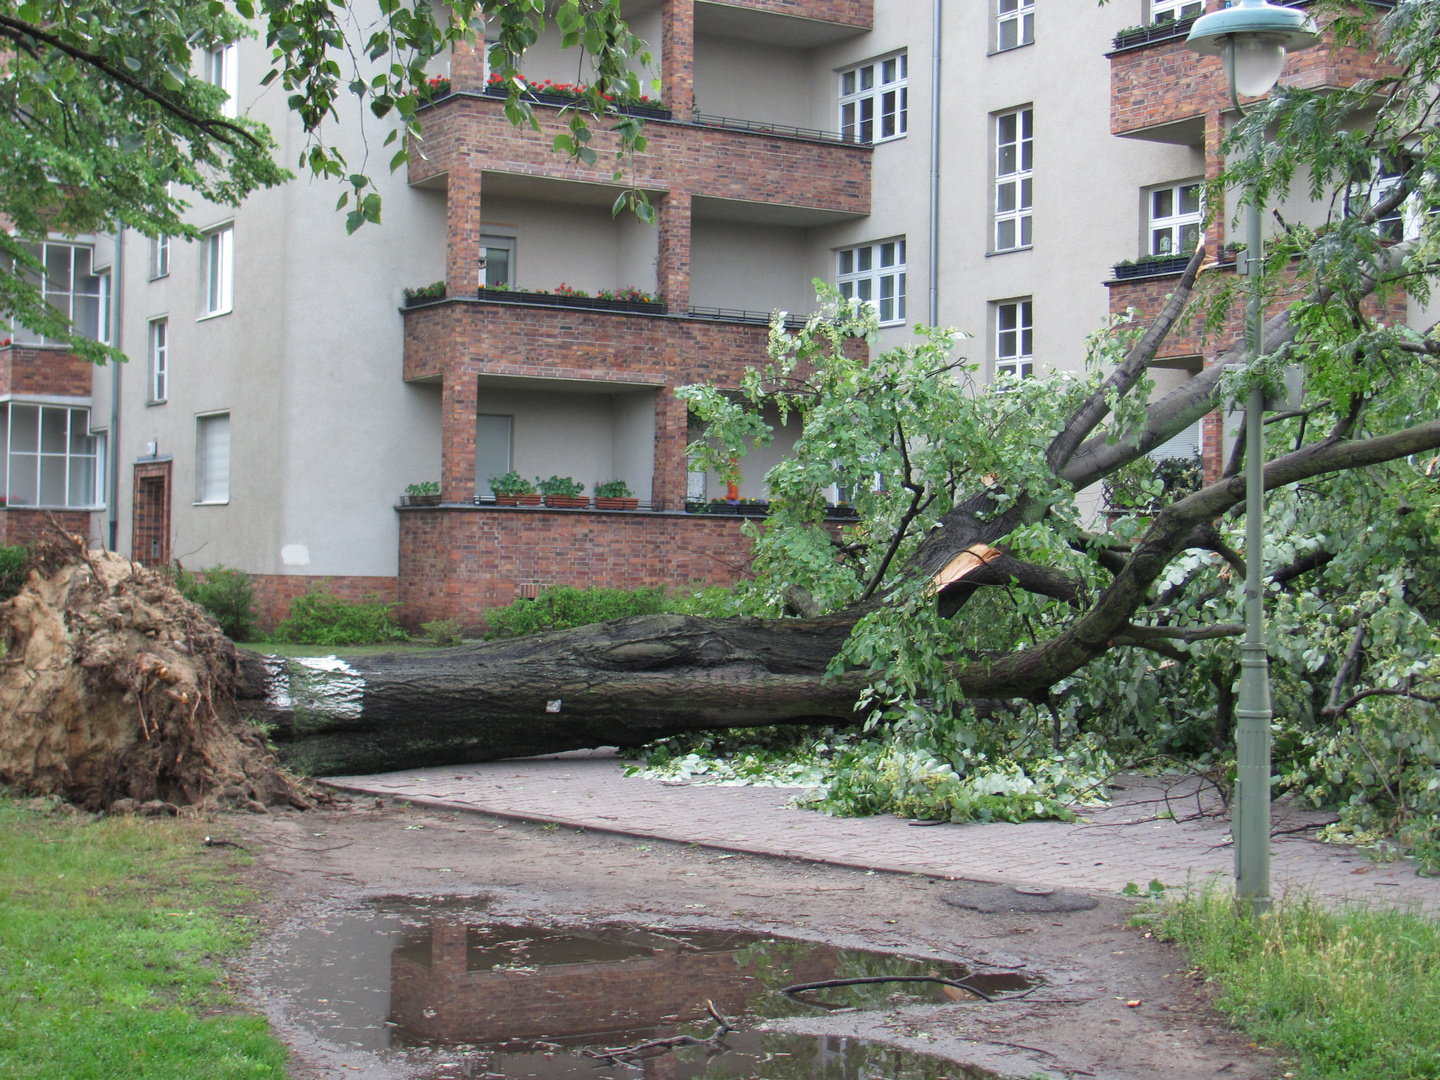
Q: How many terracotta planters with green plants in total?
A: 3